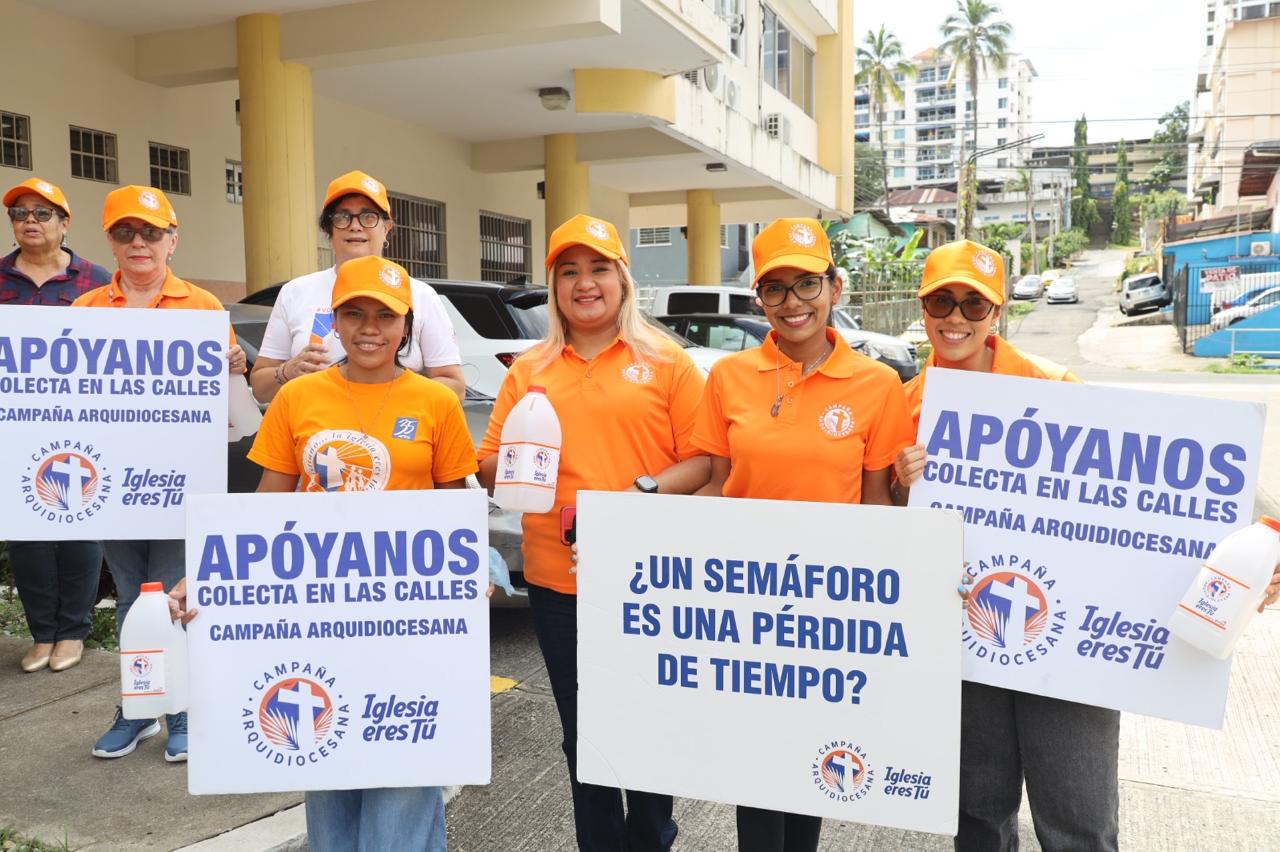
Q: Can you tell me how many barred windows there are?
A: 6